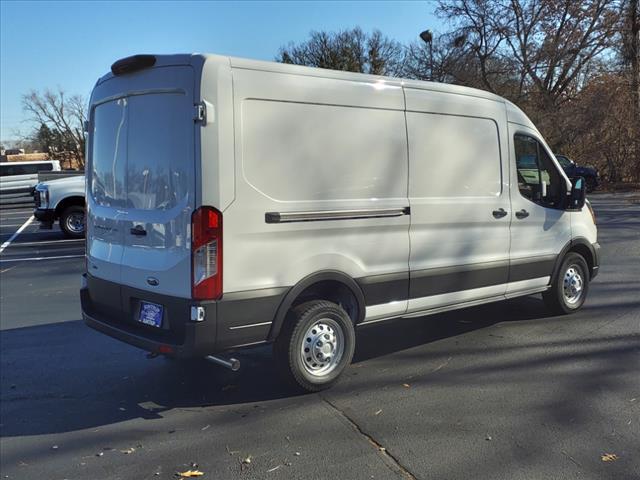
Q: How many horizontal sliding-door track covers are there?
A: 1